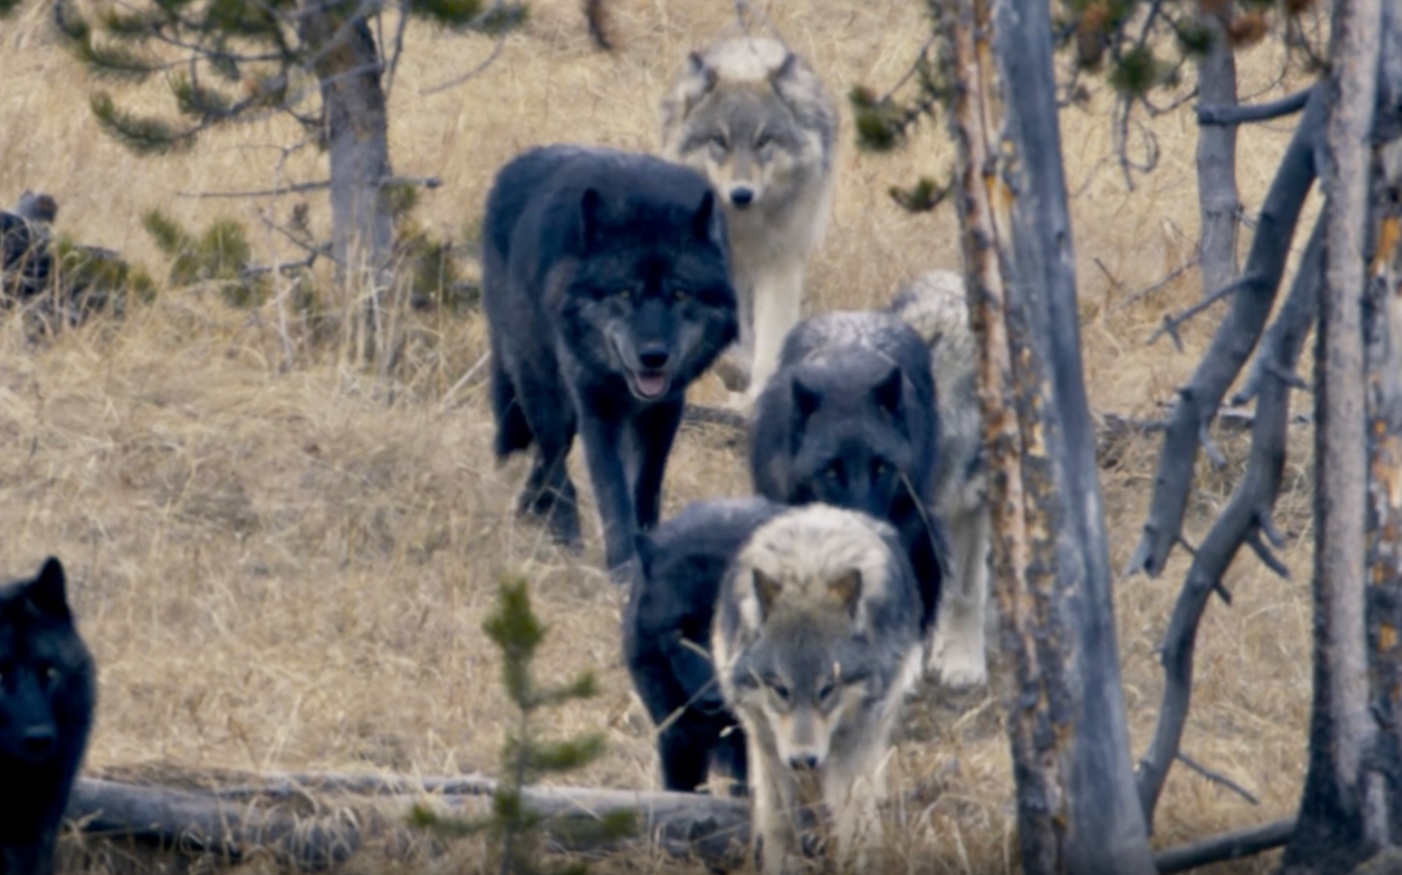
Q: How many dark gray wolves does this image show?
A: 4